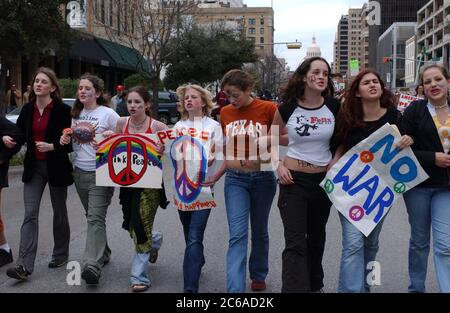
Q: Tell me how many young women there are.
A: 8